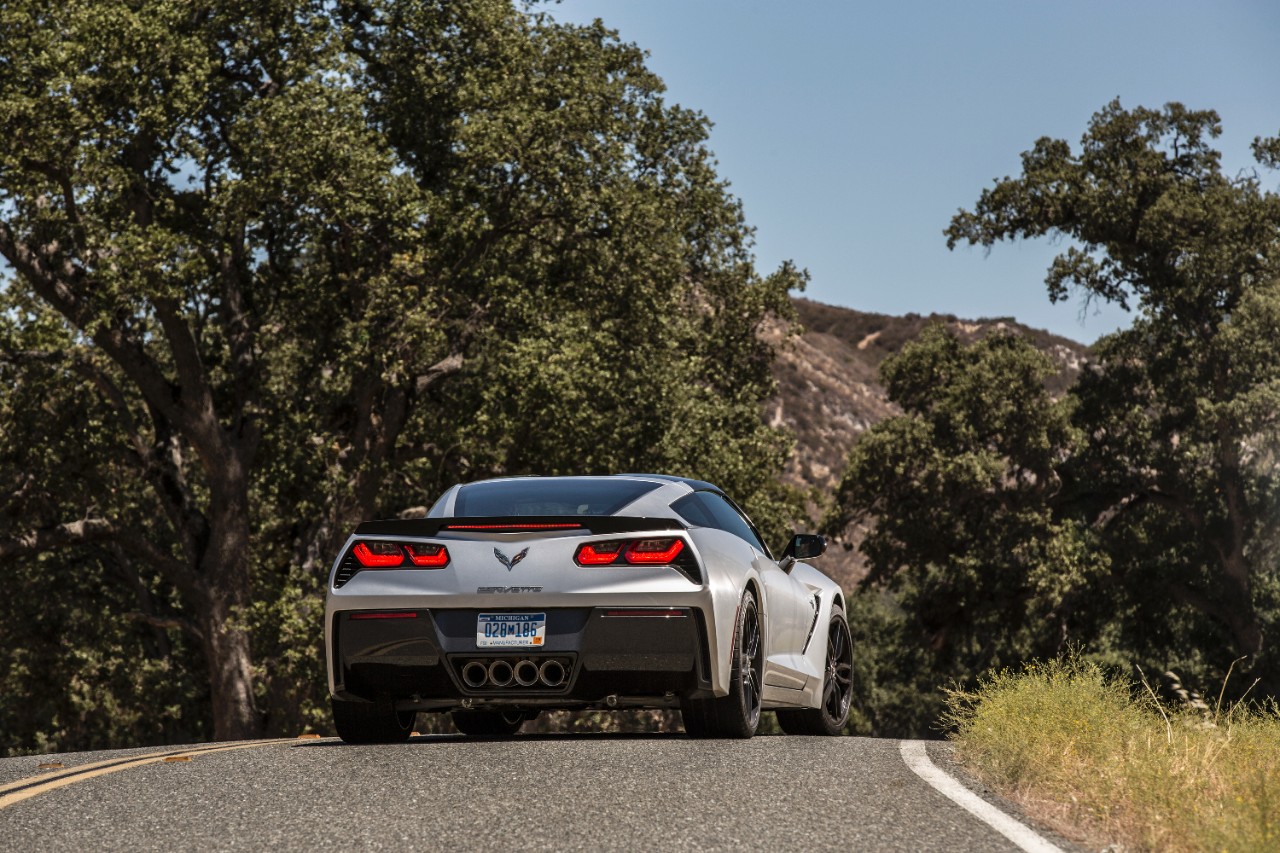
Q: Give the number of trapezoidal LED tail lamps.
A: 4